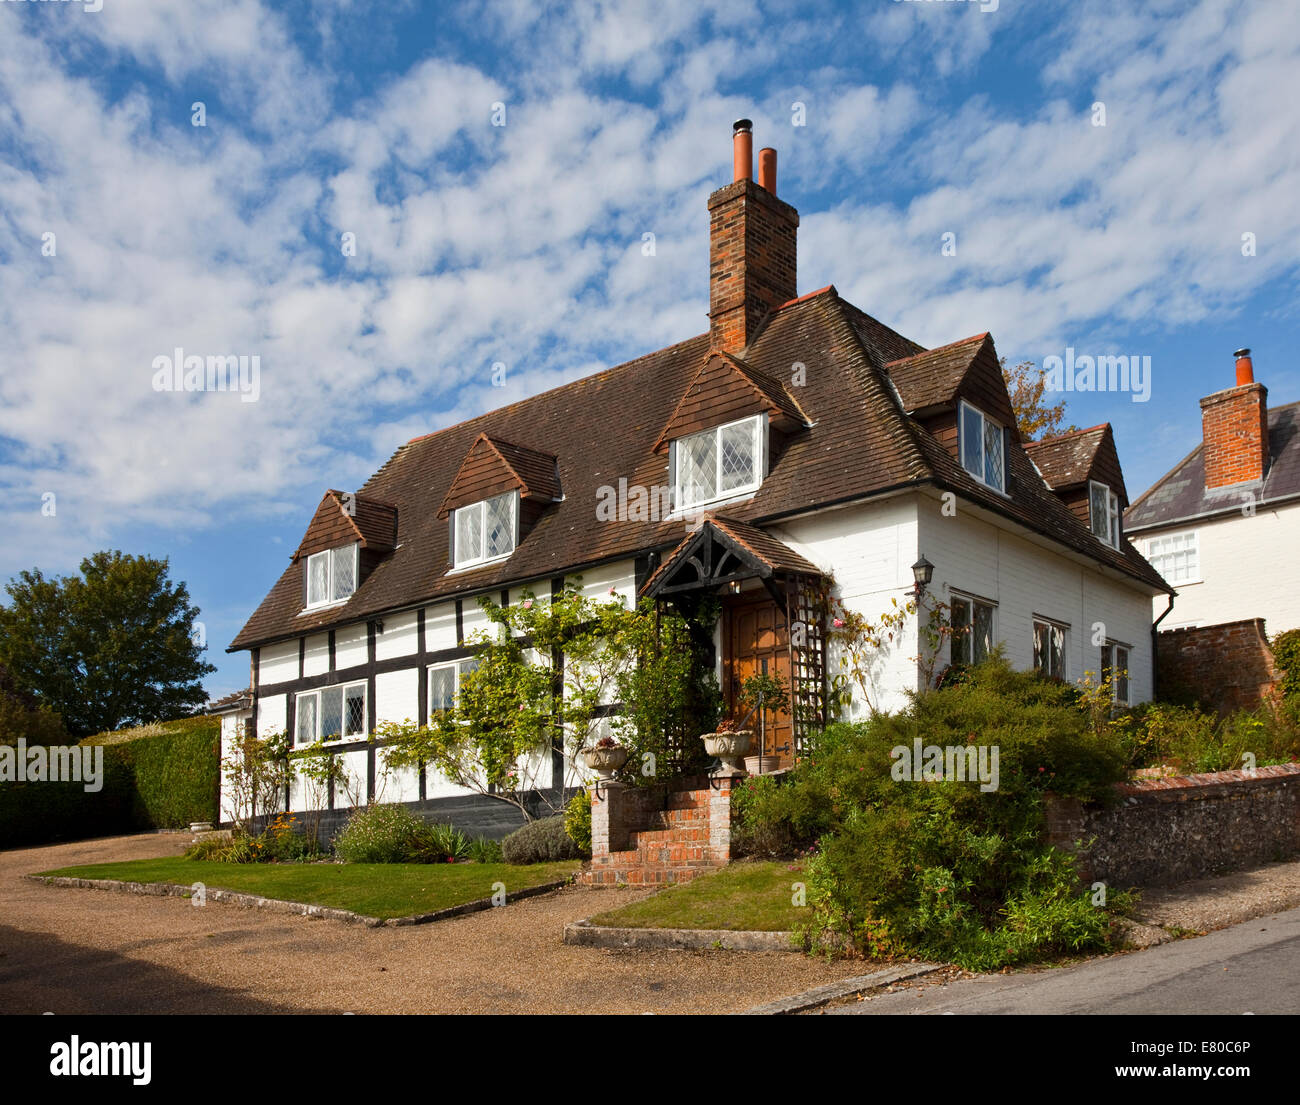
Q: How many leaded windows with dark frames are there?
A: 0